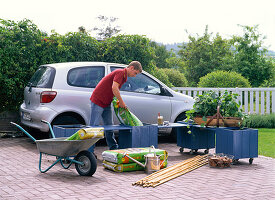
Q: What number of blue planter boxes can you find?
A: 4